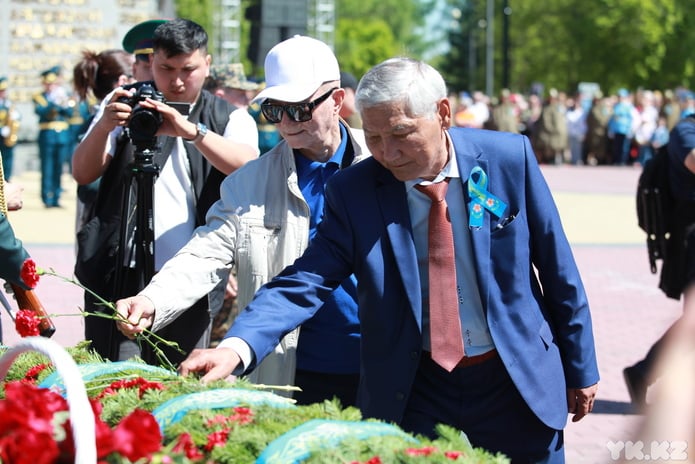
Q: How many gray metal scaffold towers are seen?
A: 2